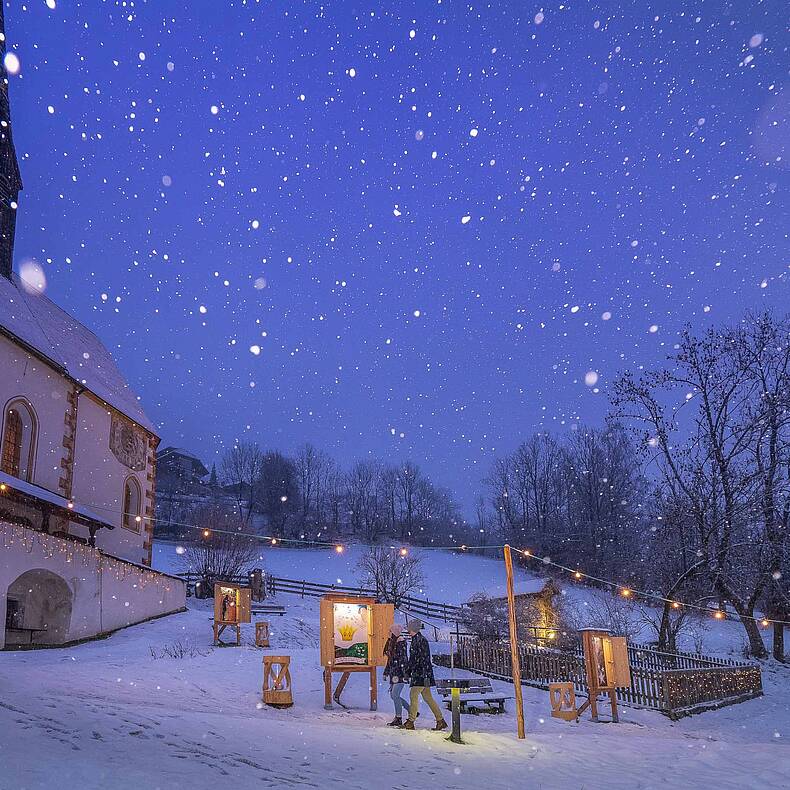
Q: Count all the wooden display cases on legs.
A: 3